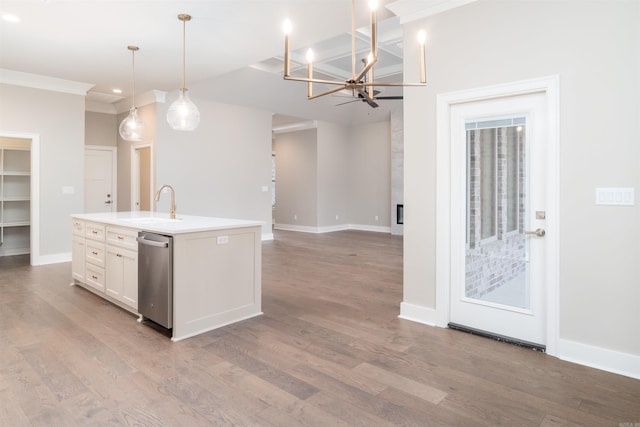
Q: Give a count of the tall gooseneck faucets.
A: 1